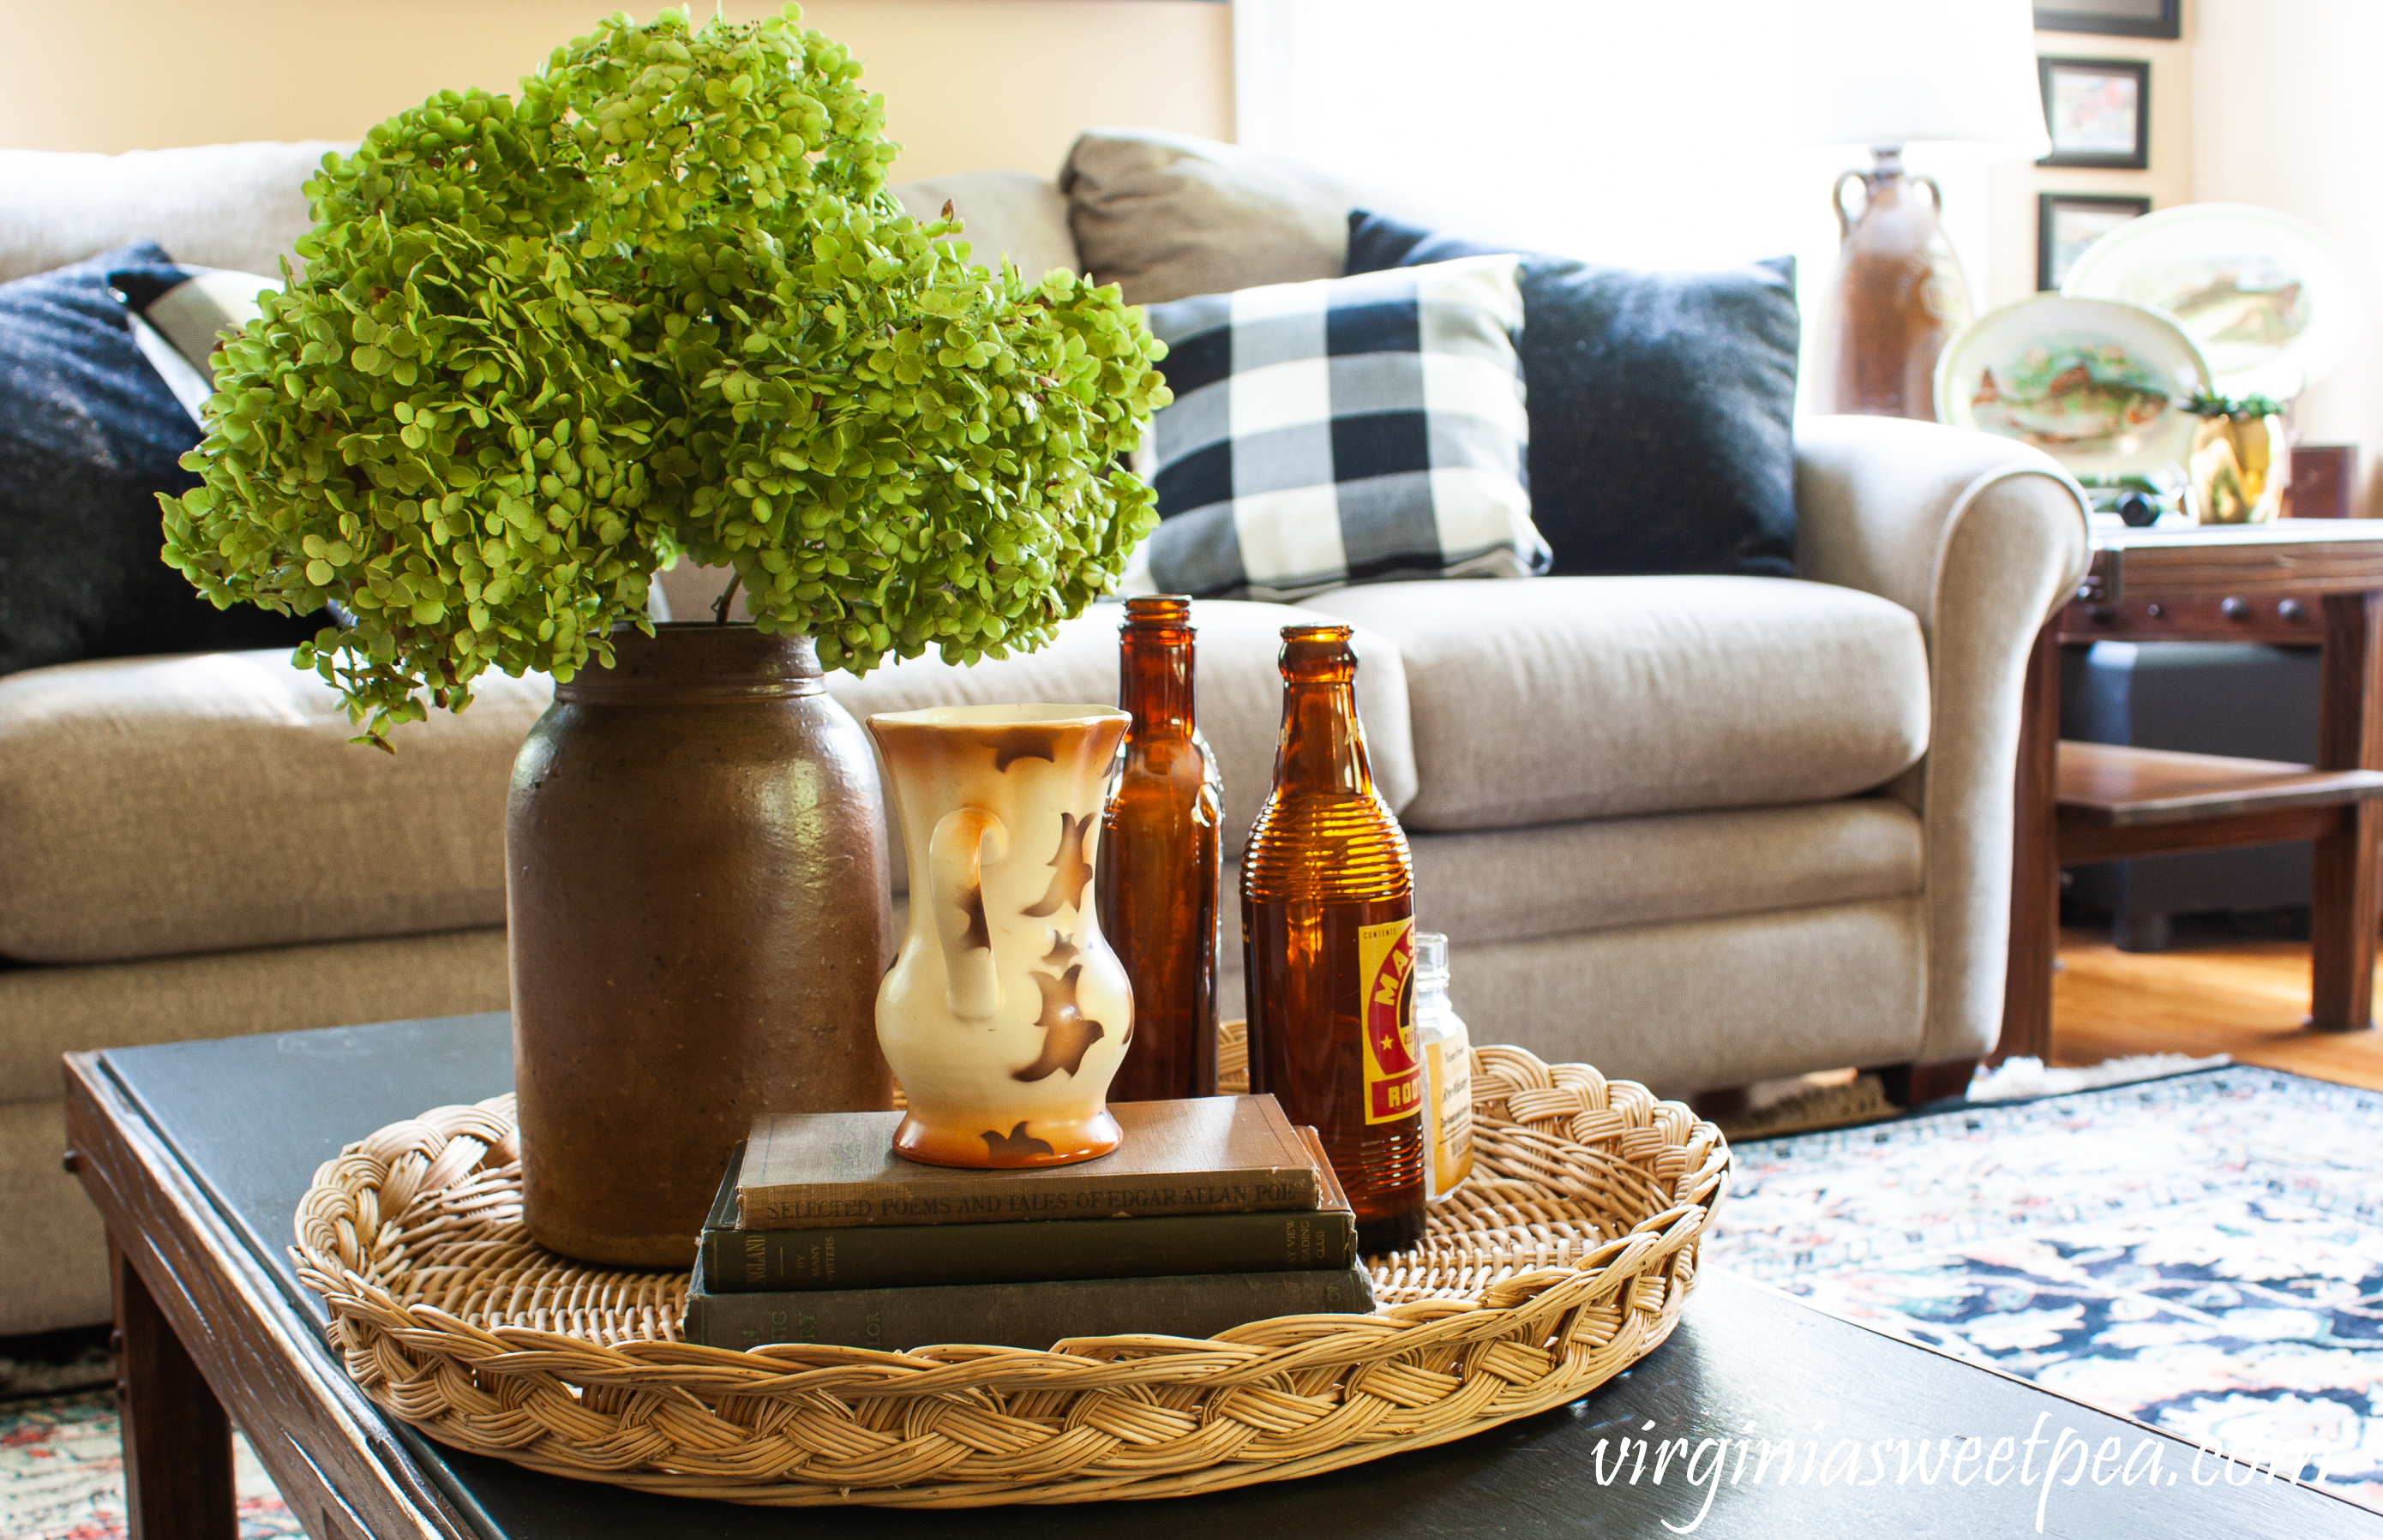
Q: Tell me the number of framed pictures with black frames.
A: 3